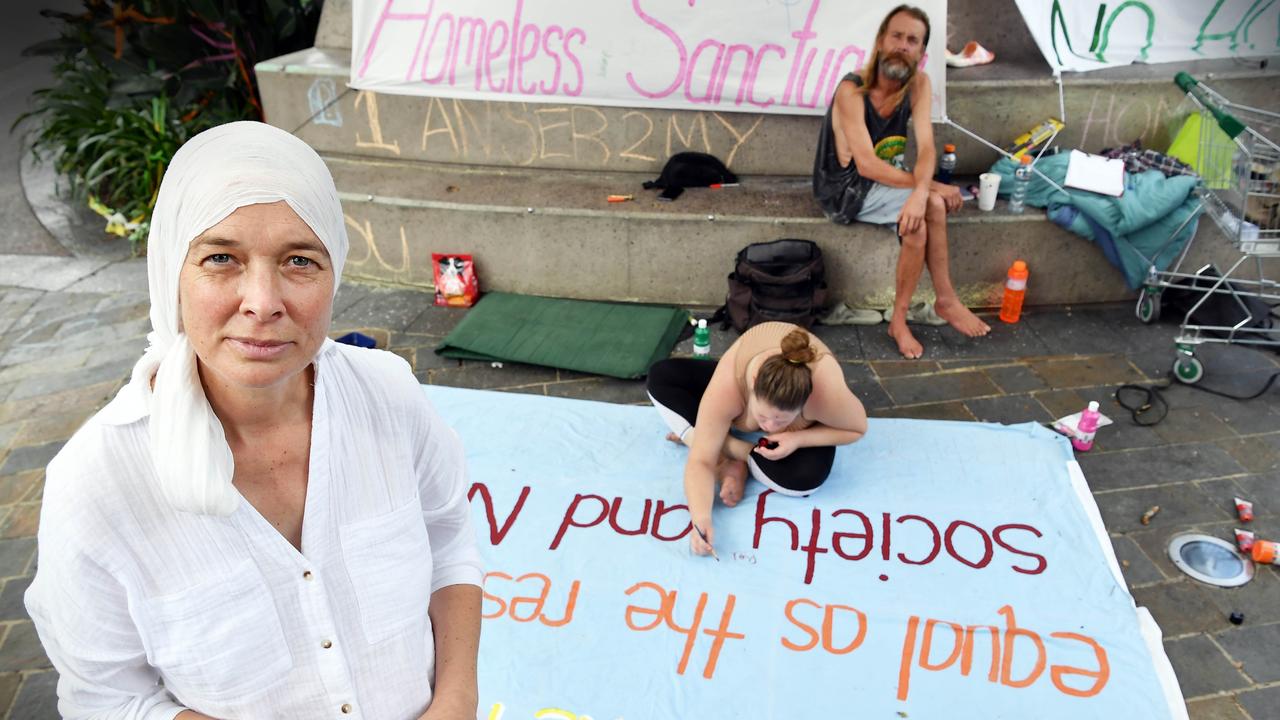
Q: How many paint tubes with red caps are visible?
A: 2